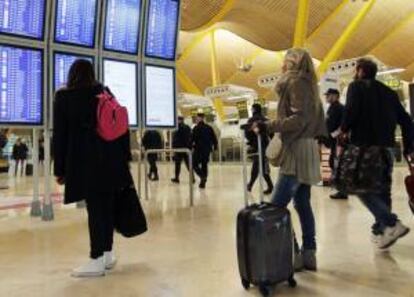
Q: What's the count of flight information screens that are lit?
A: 8